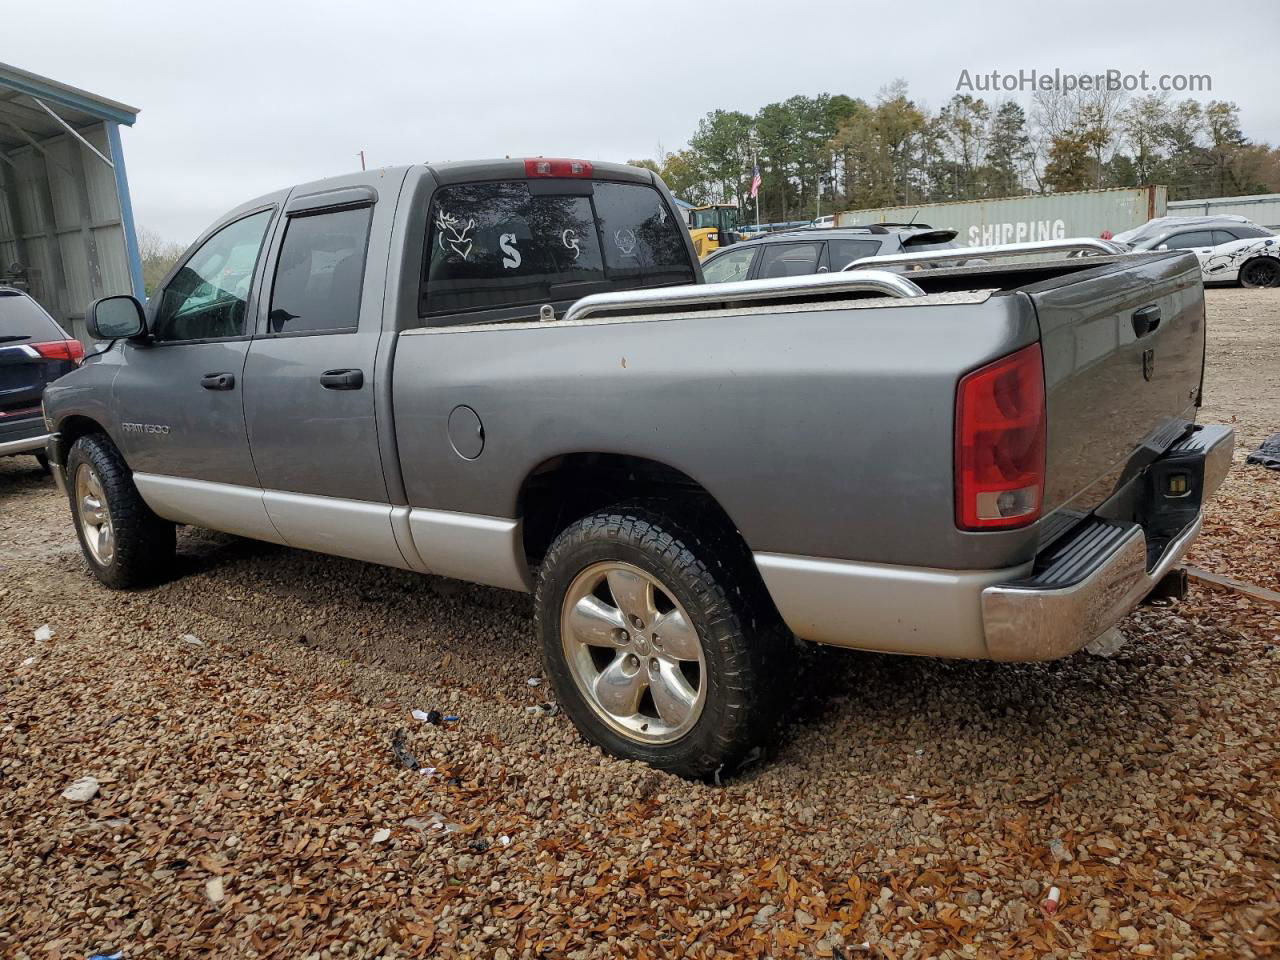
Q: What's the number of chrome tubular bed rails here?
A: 2